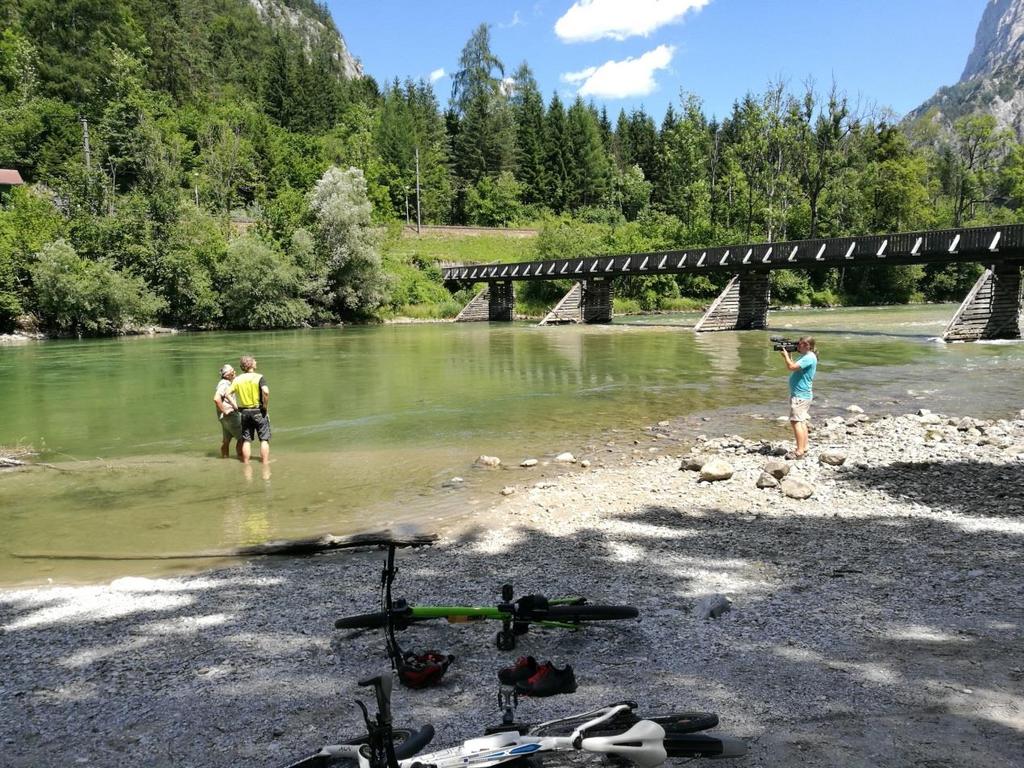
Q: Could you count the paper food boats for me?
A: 0